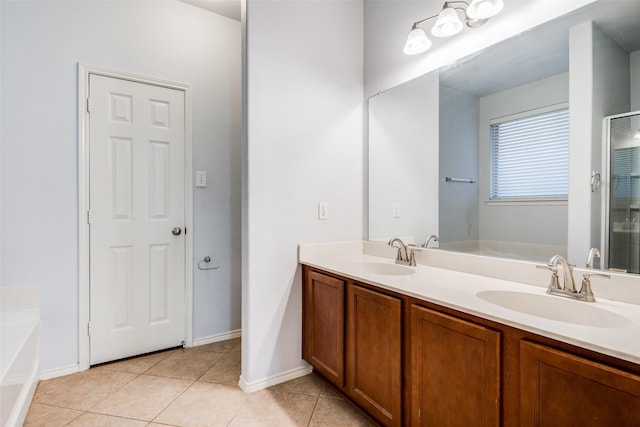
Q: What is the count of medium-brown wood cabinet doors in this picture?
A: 4